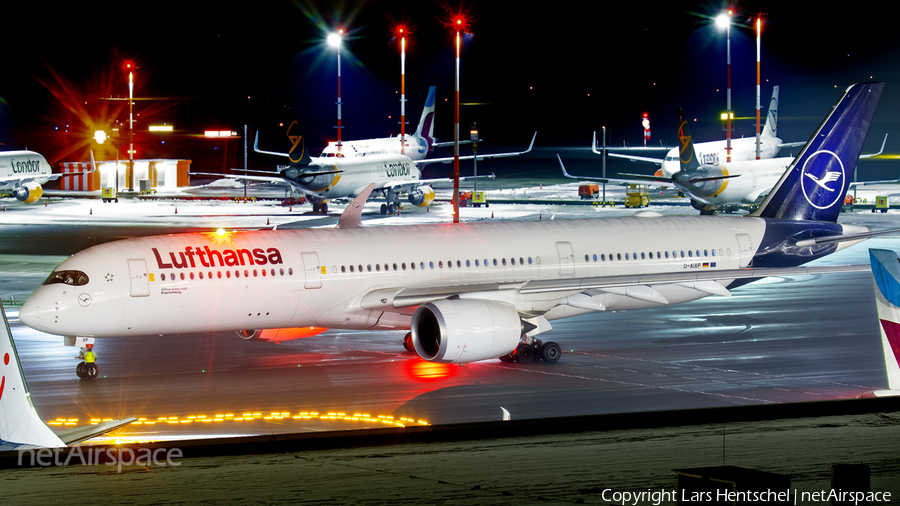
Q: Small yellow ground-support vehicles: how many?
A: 4